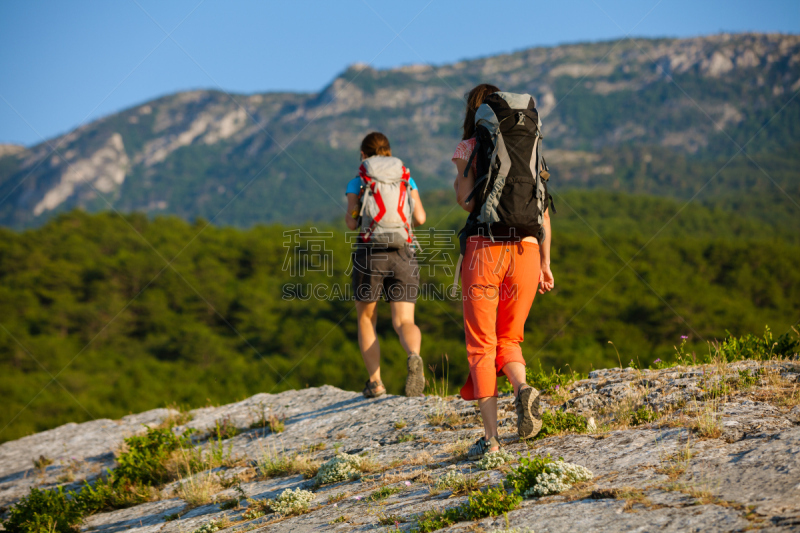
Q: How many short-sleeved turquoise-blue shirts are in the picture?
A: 1